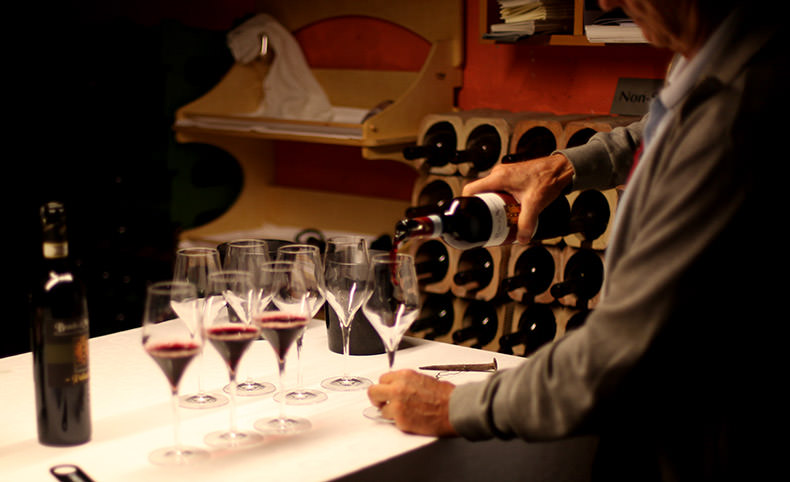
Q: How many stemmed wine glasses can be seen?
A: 8